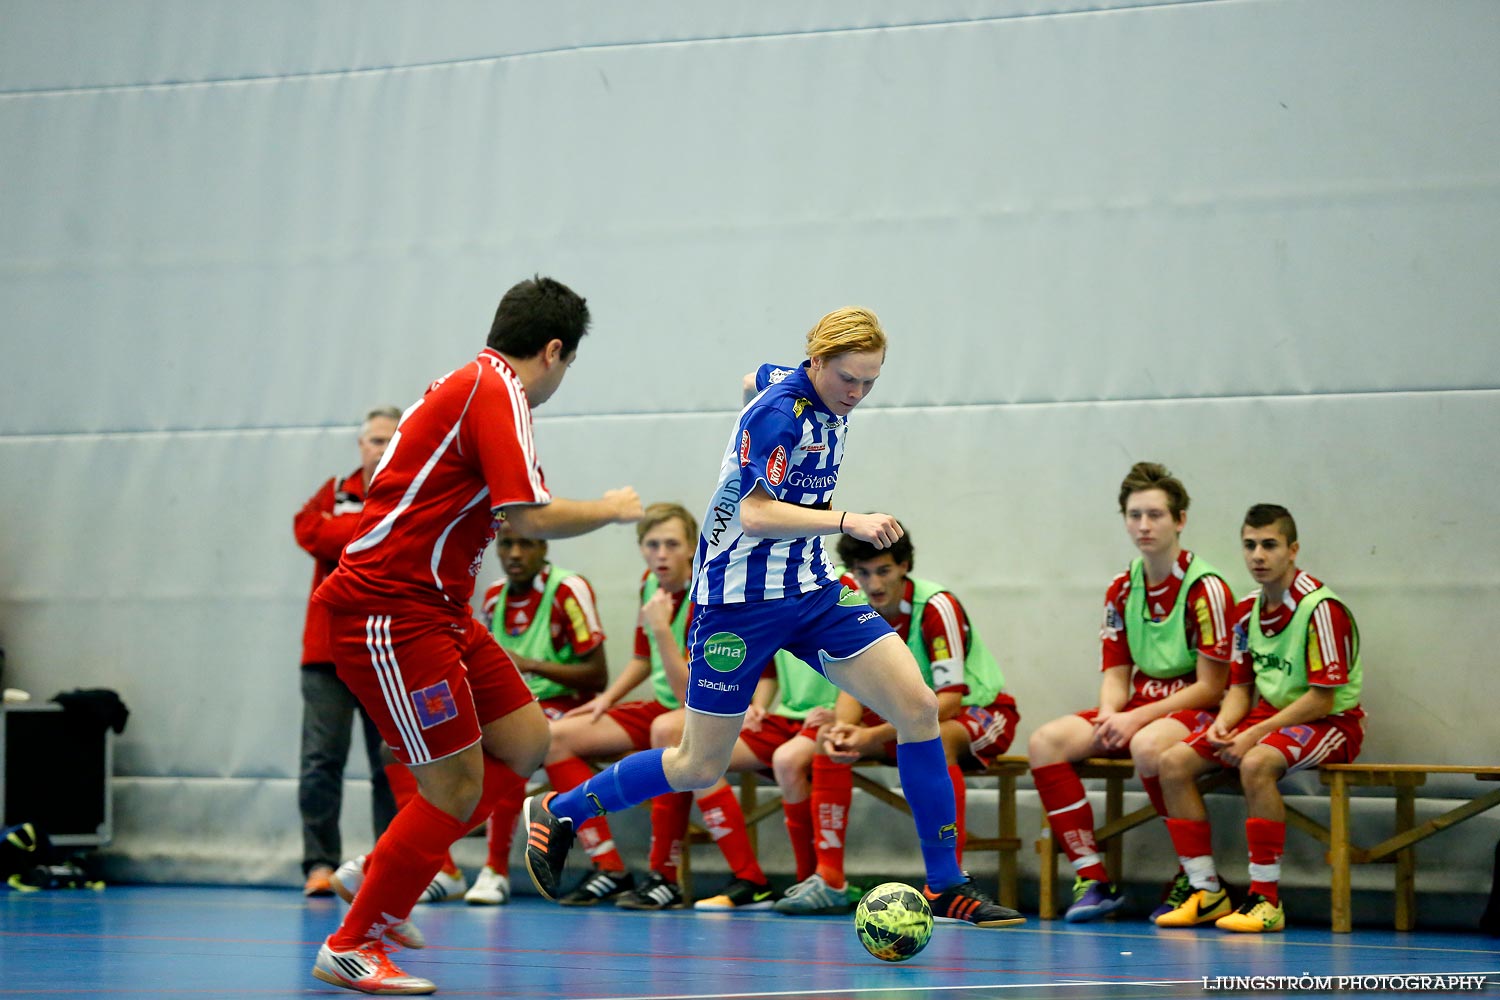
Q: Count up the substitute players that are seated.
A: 6